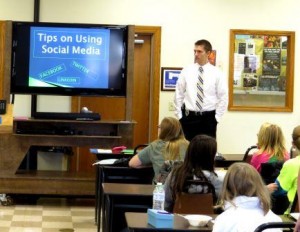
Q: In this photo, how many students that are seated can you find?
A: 5